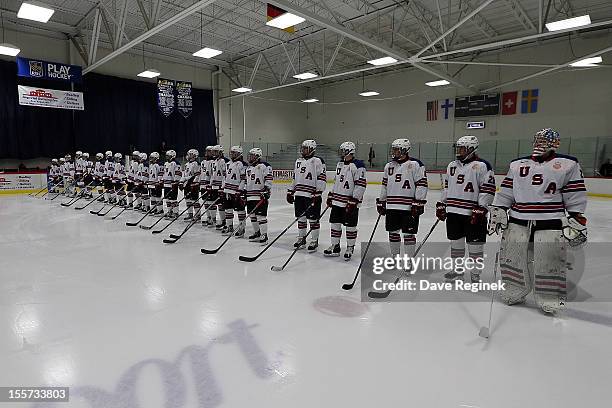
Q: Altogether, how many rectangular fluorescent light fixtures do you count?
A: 13